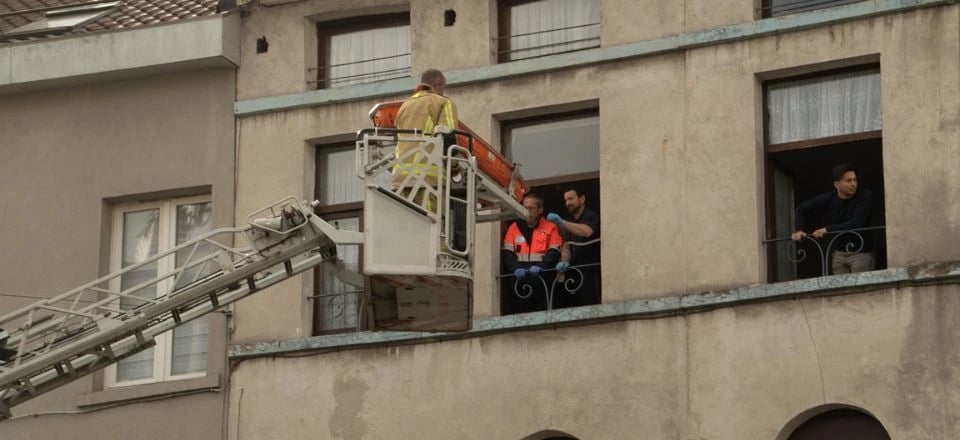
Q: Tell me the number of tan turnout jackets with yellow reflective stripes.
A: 1